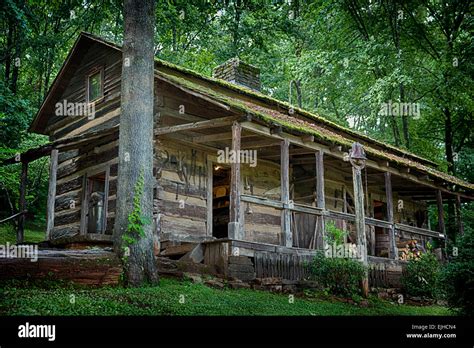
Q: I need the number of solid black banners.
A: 1